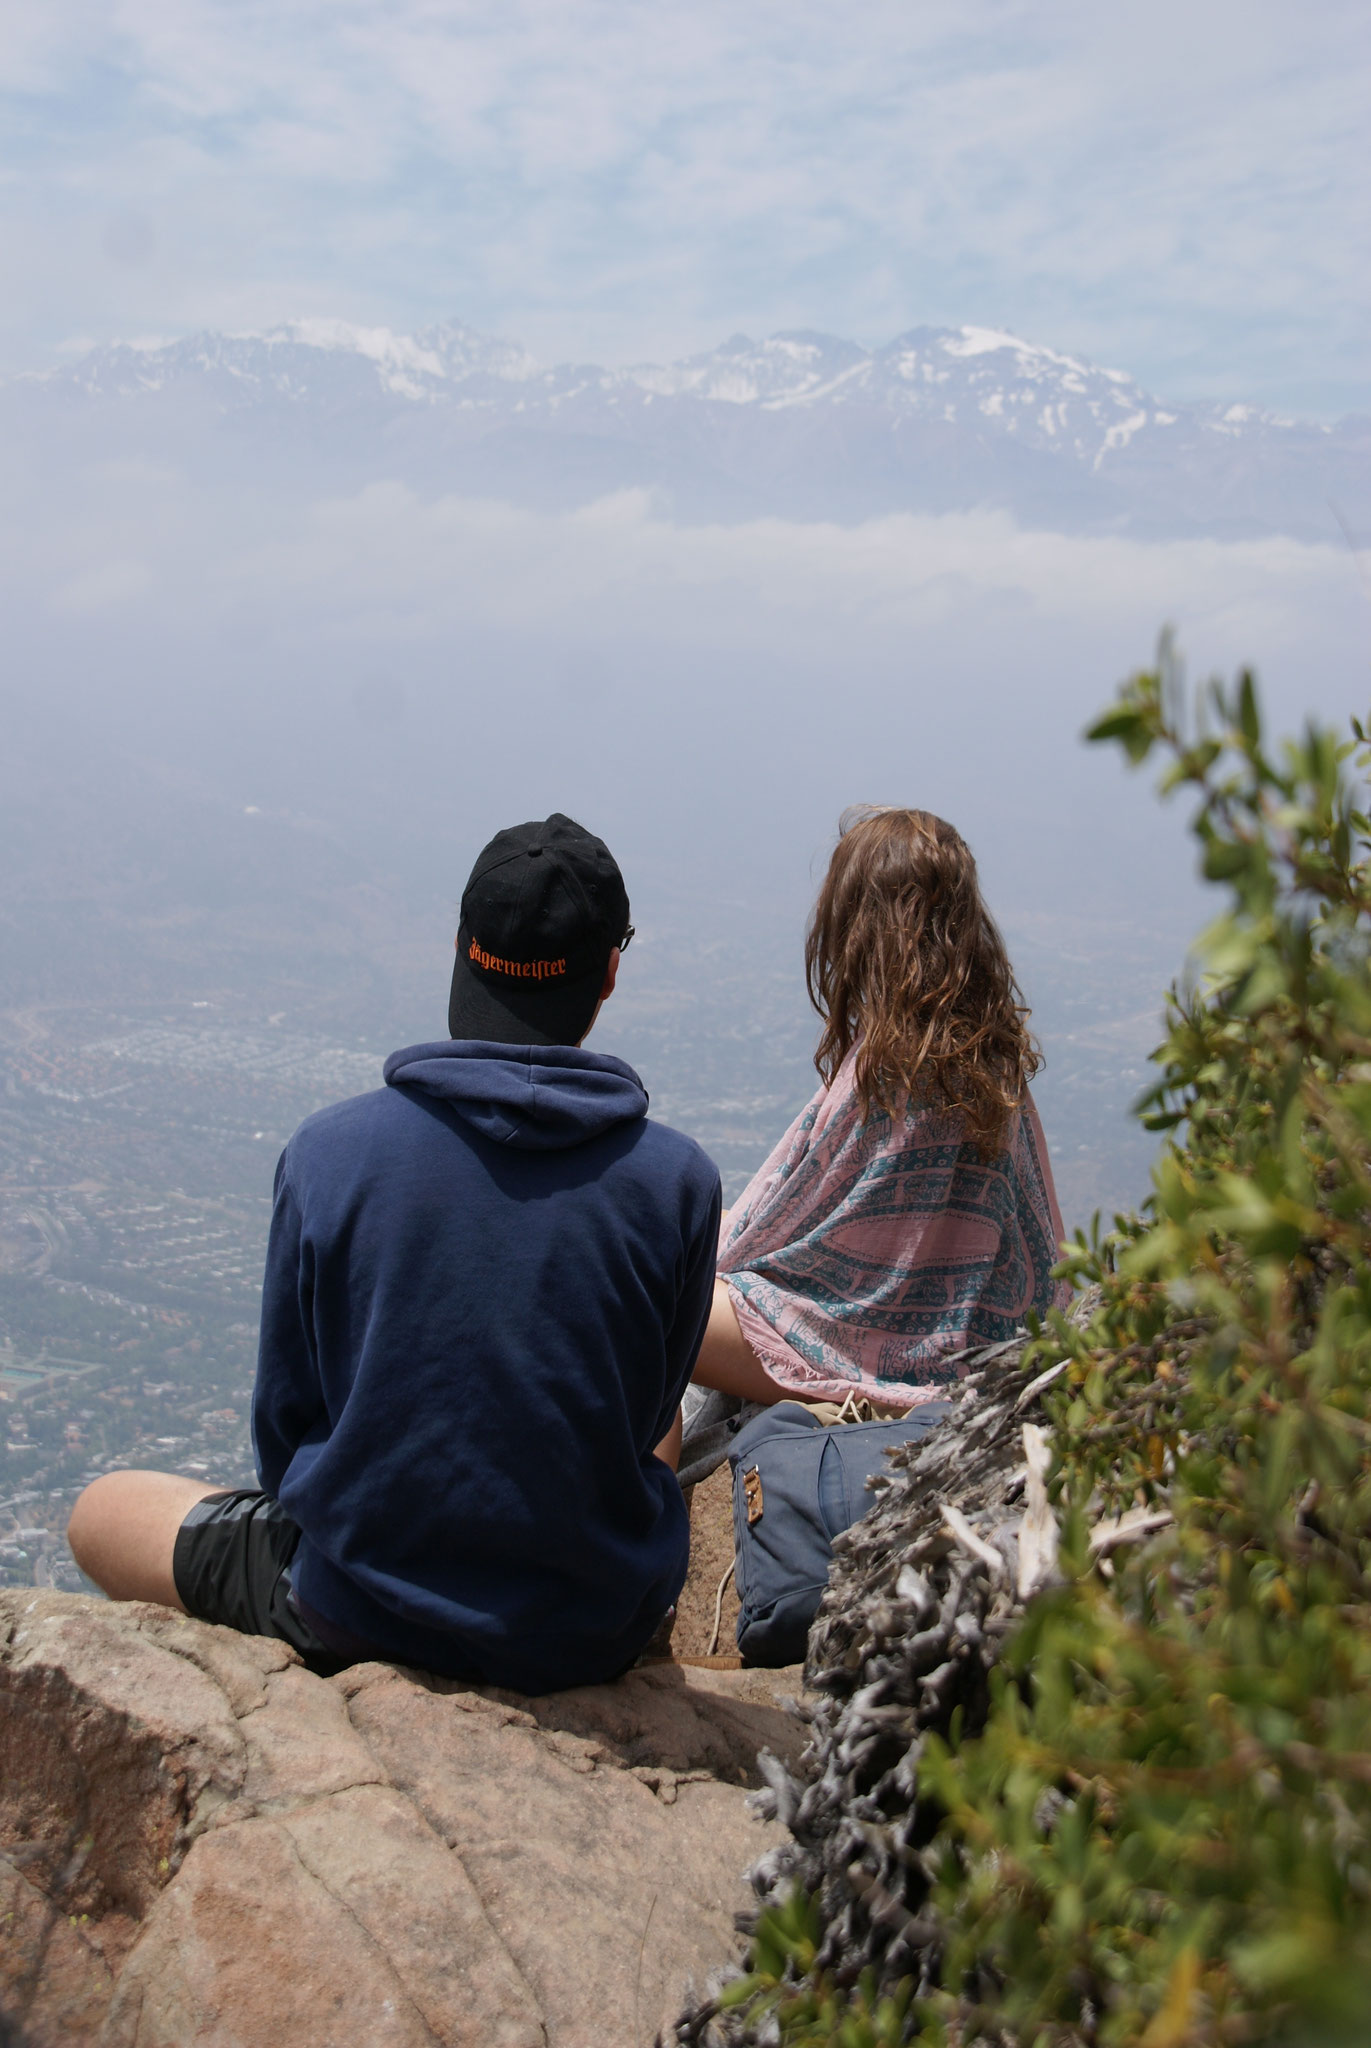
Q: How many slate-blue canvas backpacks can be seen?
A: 1